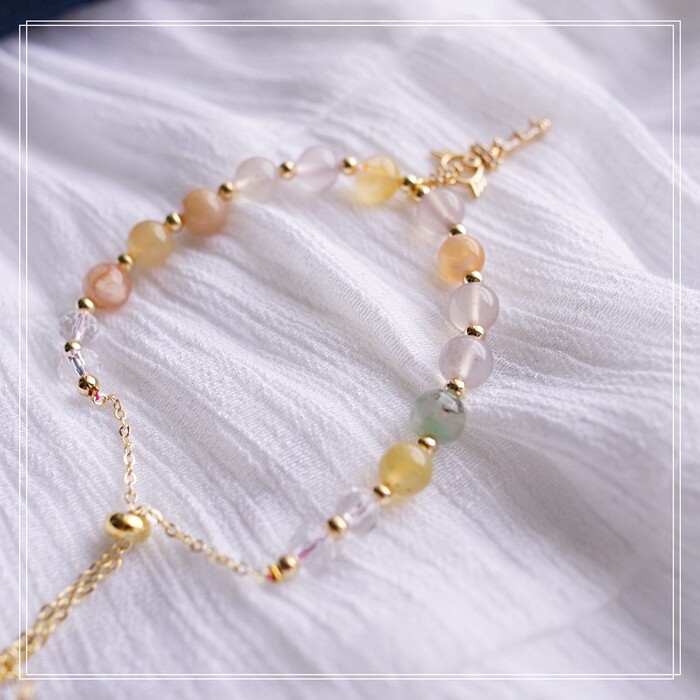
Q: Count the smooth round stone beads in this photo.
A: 12